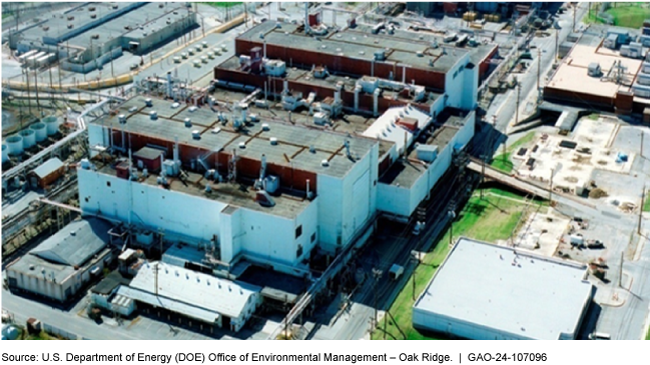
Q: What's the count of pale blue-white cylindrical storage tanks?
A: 5